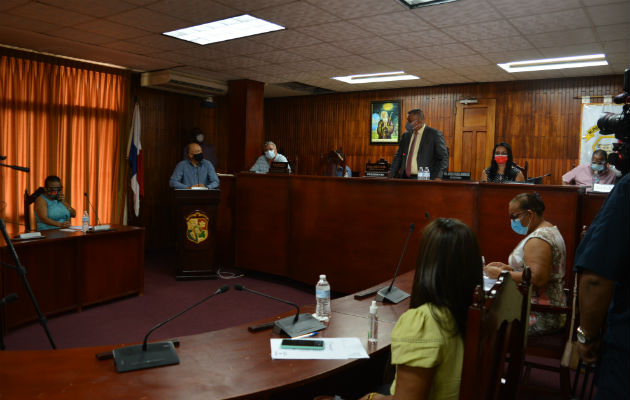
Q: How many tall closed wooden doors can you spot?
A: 1